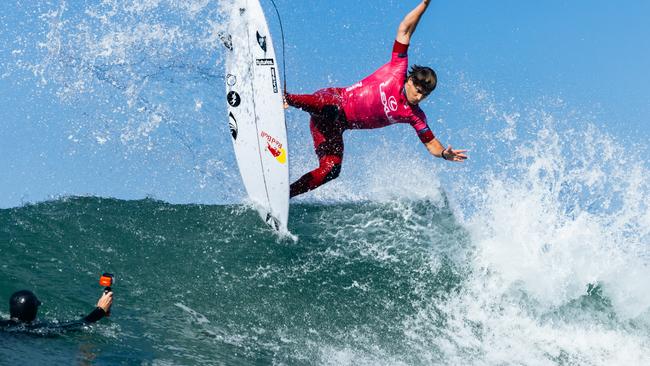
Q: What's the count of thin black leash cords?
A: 1